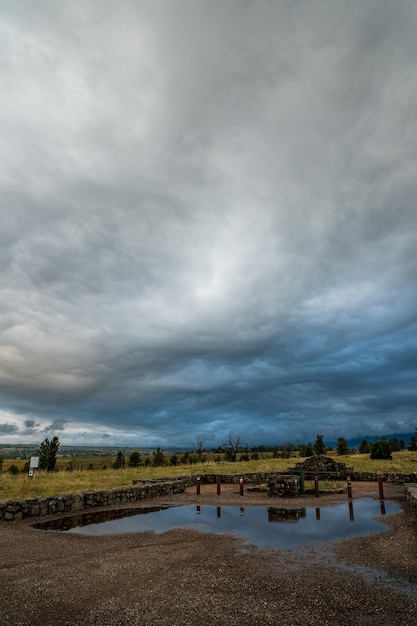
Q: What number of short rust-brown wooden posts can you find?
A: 6